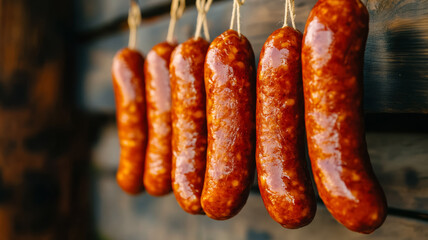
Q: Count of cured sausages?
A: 6